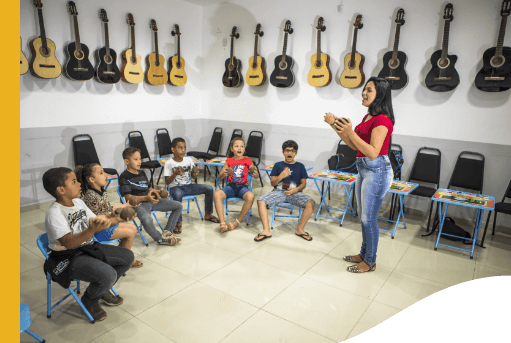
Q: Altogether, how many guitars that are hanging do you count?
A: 15